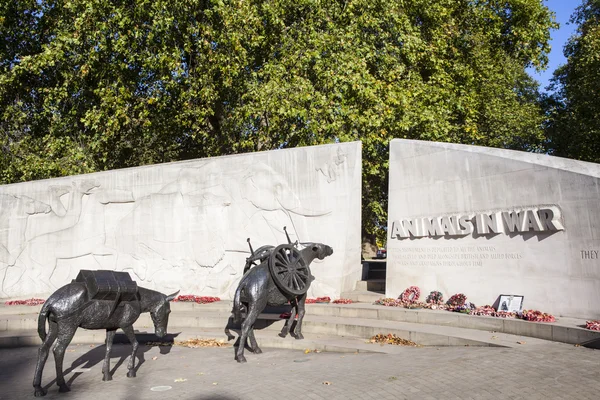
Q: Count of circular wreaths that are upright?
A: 3